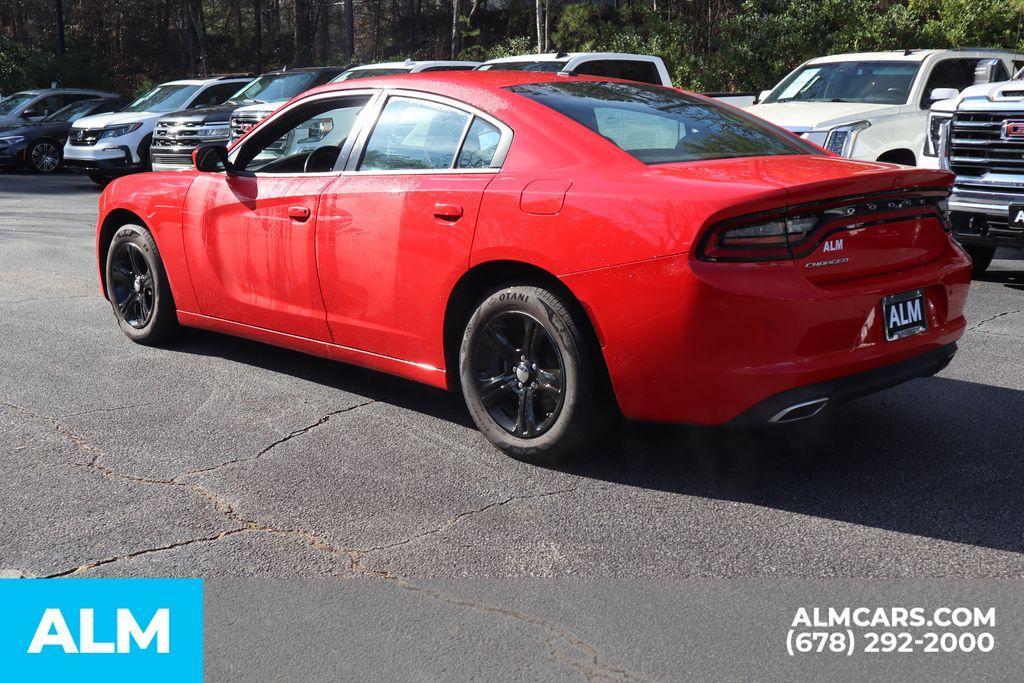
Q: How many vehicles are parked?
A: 9